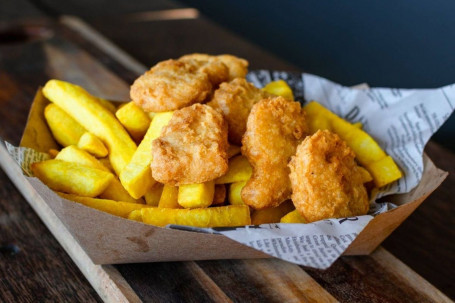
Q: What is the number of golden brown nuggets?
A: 6